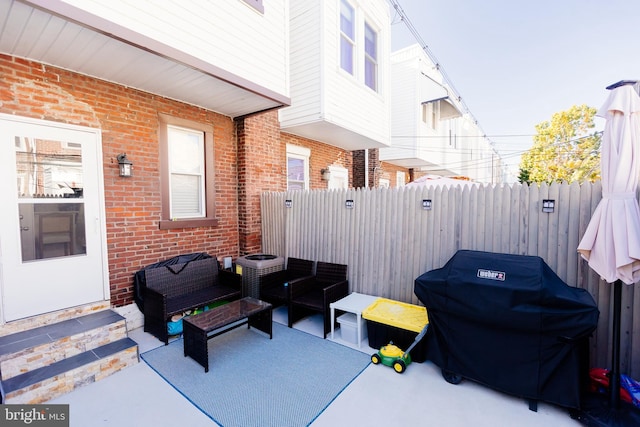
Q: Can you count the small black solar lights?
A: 4